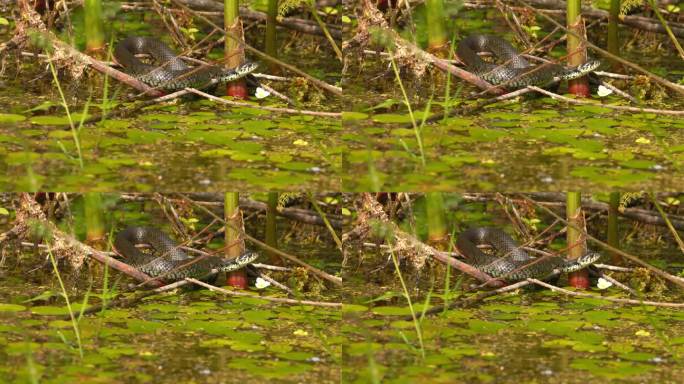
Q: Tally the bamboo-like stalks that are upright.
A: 12